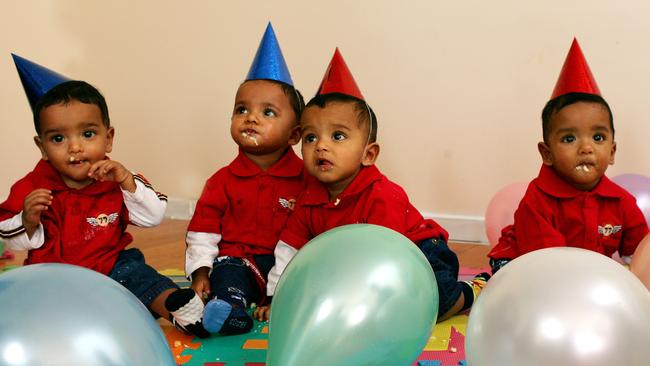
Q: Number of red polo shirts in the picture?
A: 4